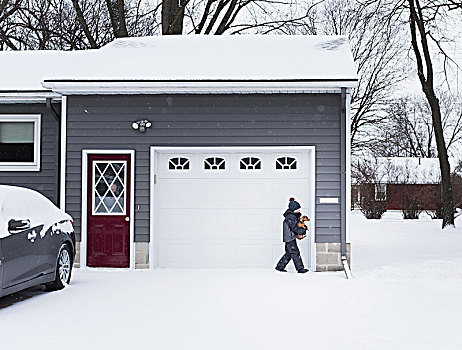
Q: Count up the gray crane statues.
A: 0